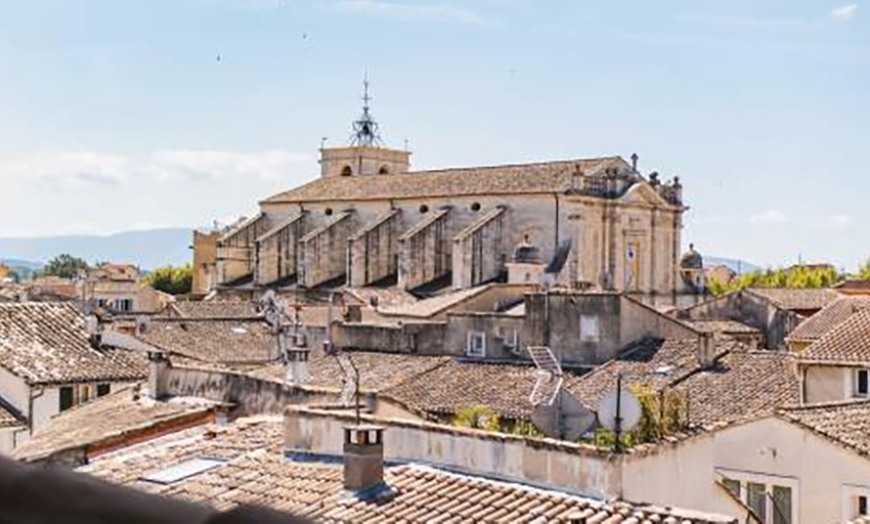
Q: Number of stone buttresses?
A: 6